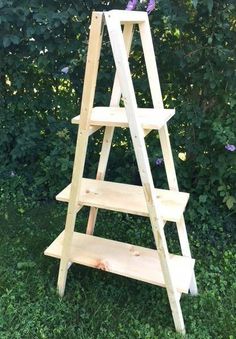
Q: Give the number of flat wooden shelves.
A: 3